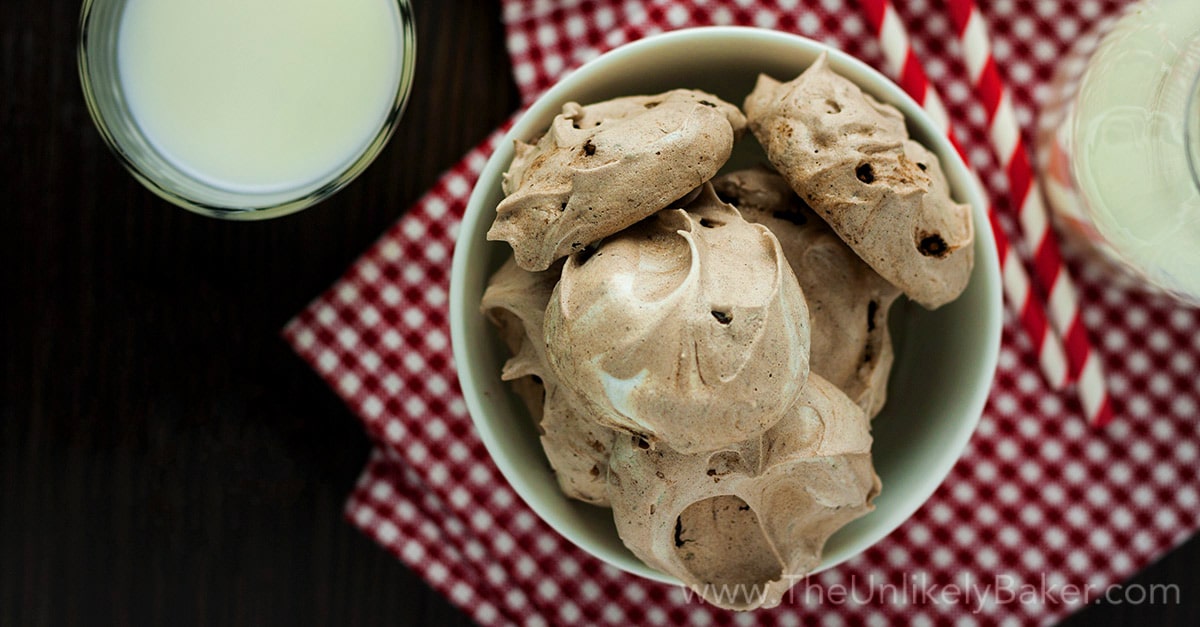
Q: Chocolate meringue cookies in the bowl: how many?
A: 6